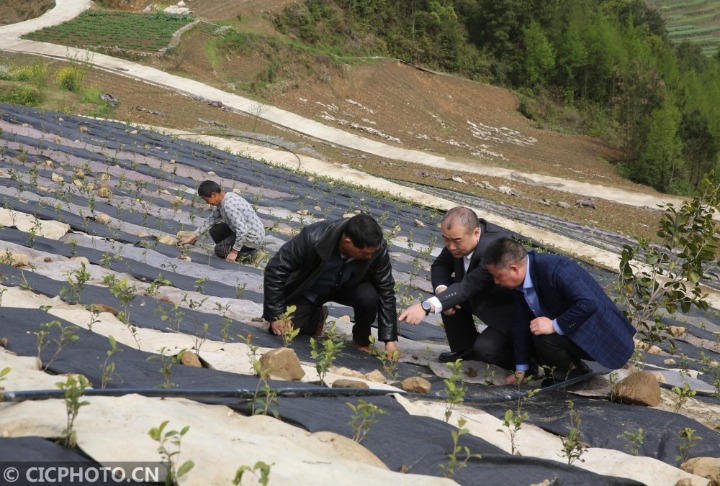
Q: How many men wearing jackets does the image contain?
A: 3